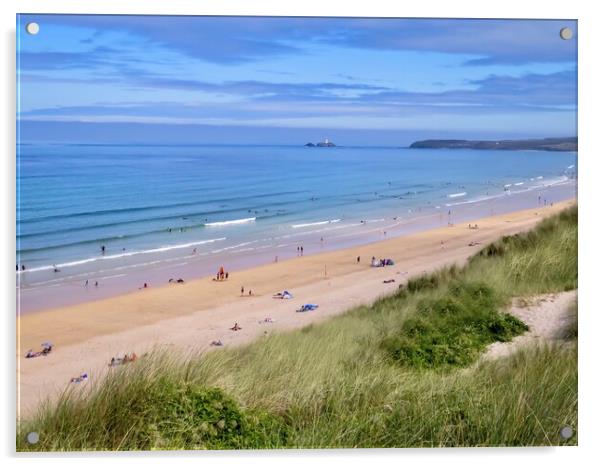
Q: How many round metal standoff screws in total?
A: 4